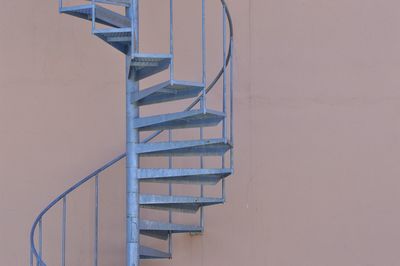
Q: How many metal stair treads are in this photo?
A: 11